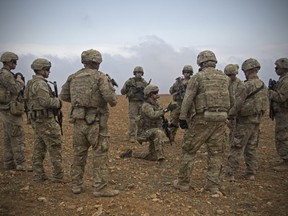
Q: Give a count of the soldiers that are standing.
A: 9